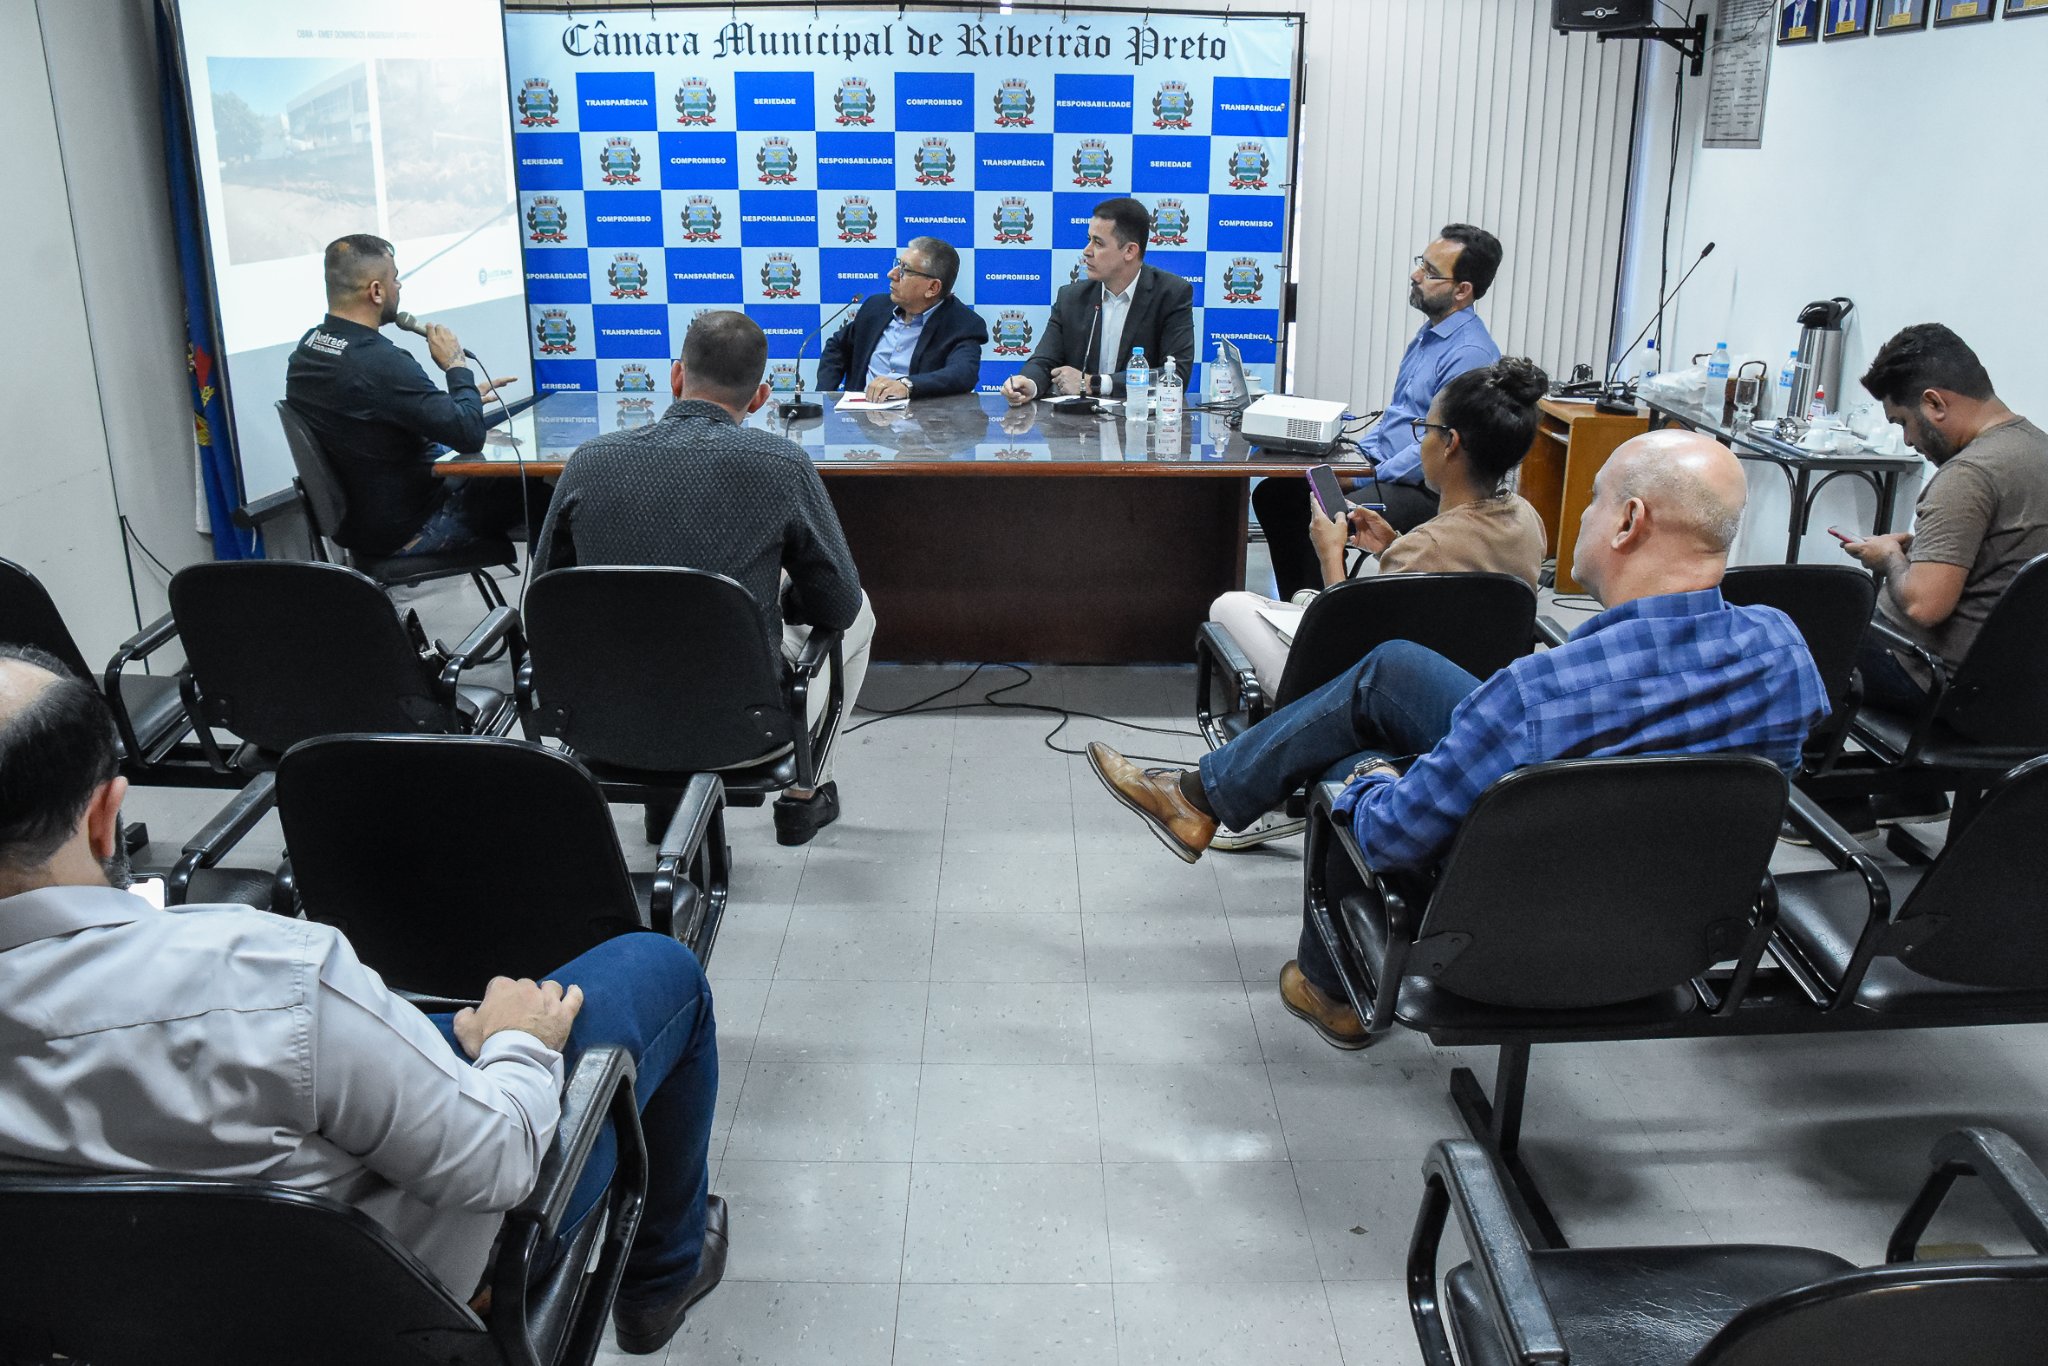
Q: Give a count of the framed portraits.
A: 5